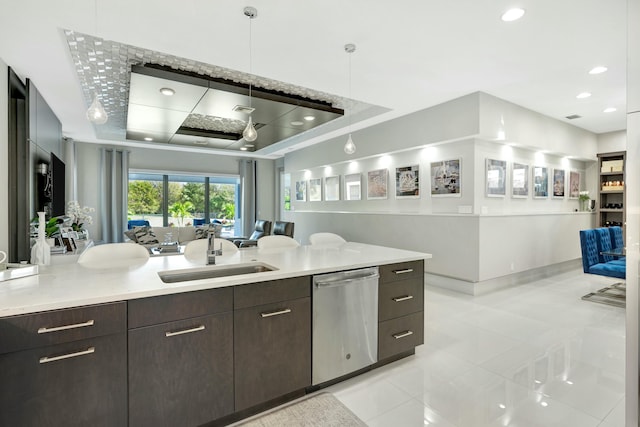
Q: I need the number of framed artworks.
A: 12